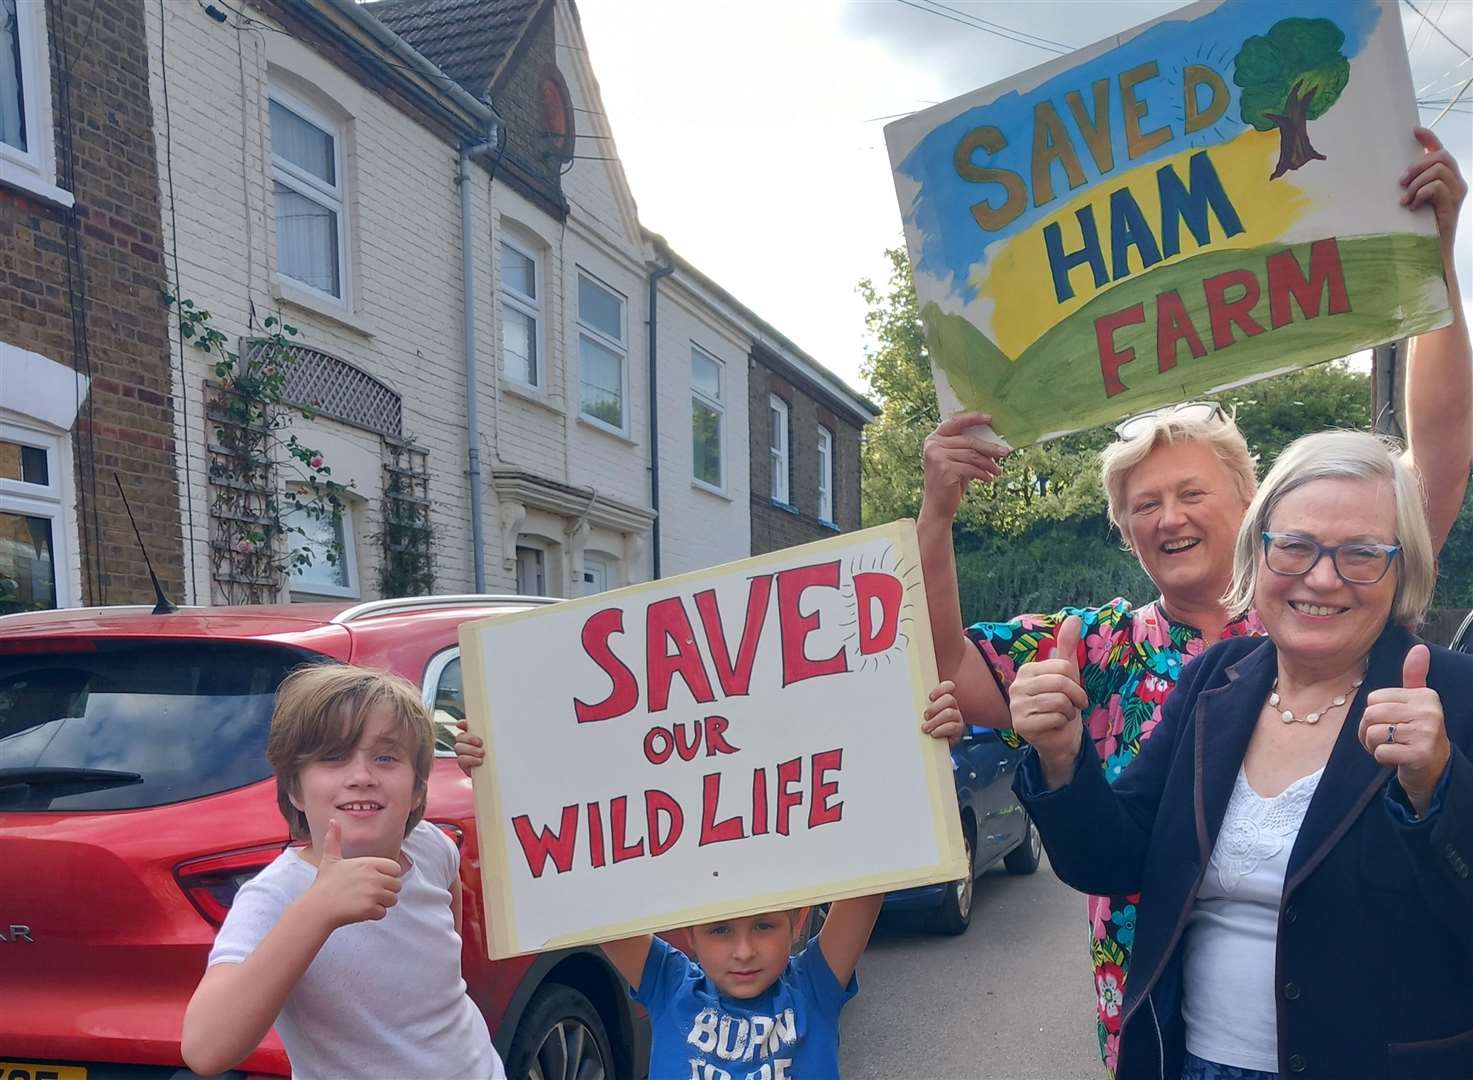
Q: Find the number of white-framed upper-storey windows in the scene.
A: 7